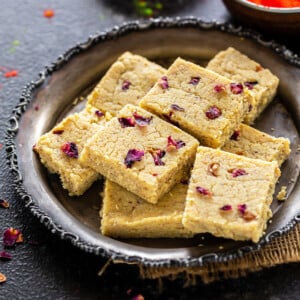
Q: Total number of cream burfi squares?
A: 8